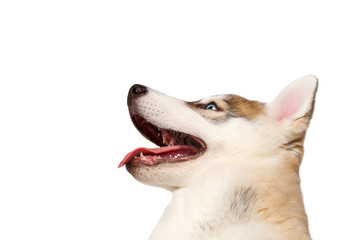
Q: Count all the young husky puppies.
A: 1